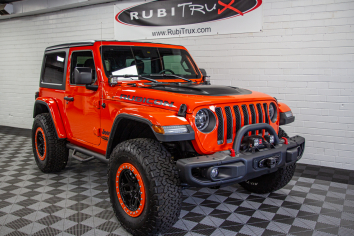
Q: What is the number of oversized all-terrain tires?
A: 3